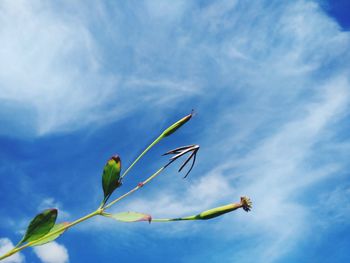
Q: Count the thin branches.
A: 3